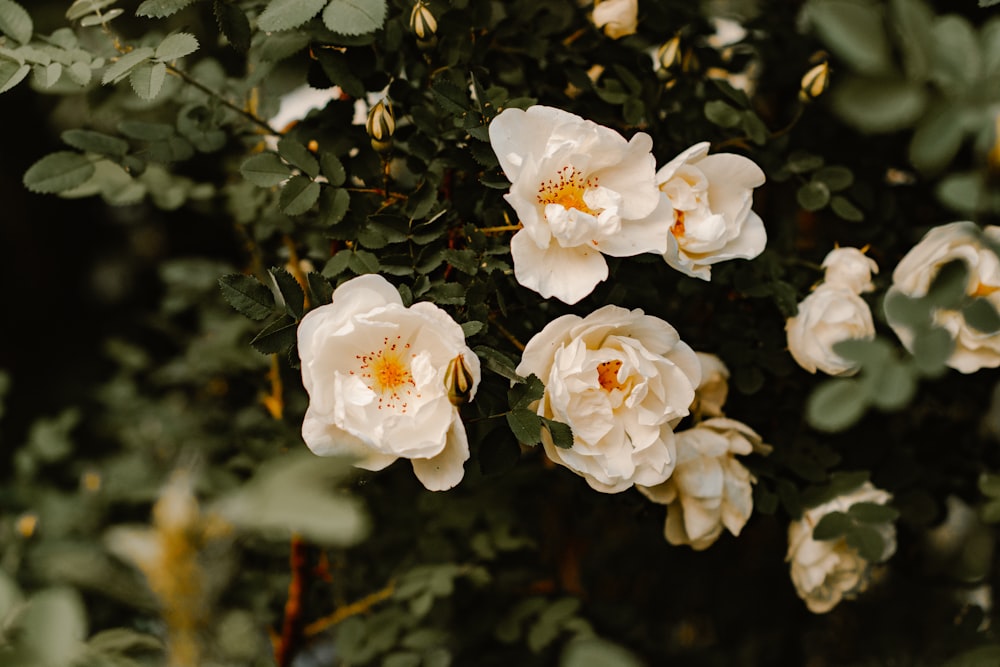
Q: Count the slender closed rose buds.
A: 5